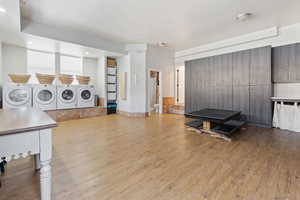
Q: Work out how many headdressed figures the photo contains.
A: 0